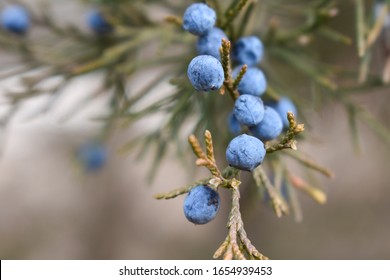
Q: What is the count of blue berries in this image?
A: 14